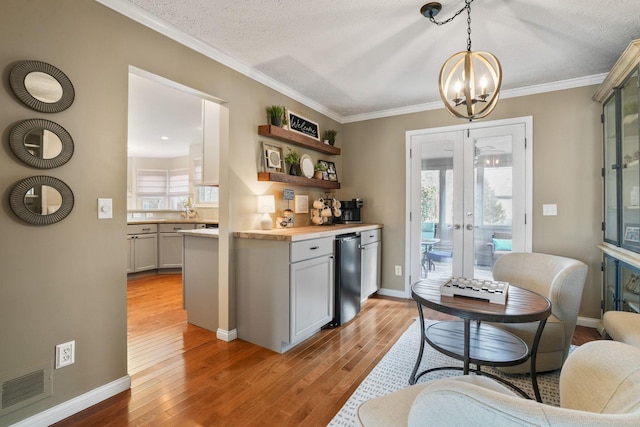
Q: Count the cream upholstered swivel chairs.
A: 3